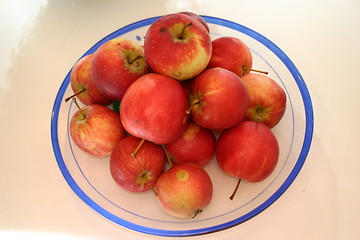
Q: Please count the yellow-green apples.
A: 0